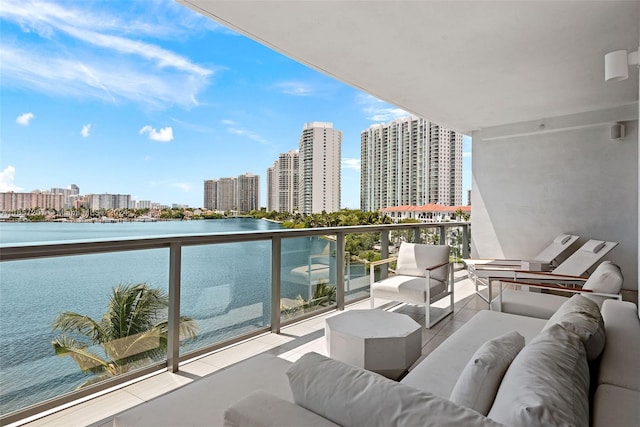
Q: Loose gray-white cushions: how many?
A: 4